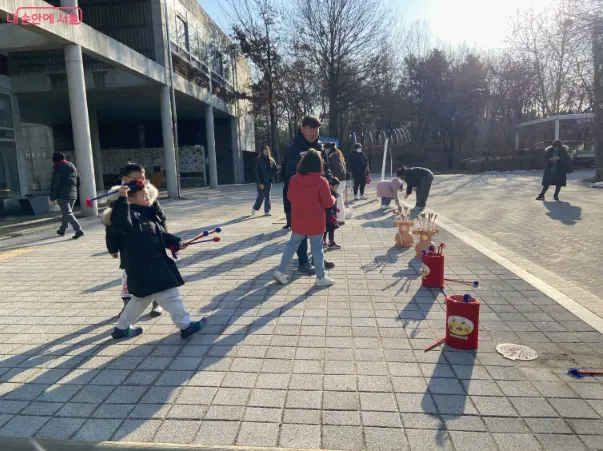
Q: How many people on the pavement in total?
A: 12